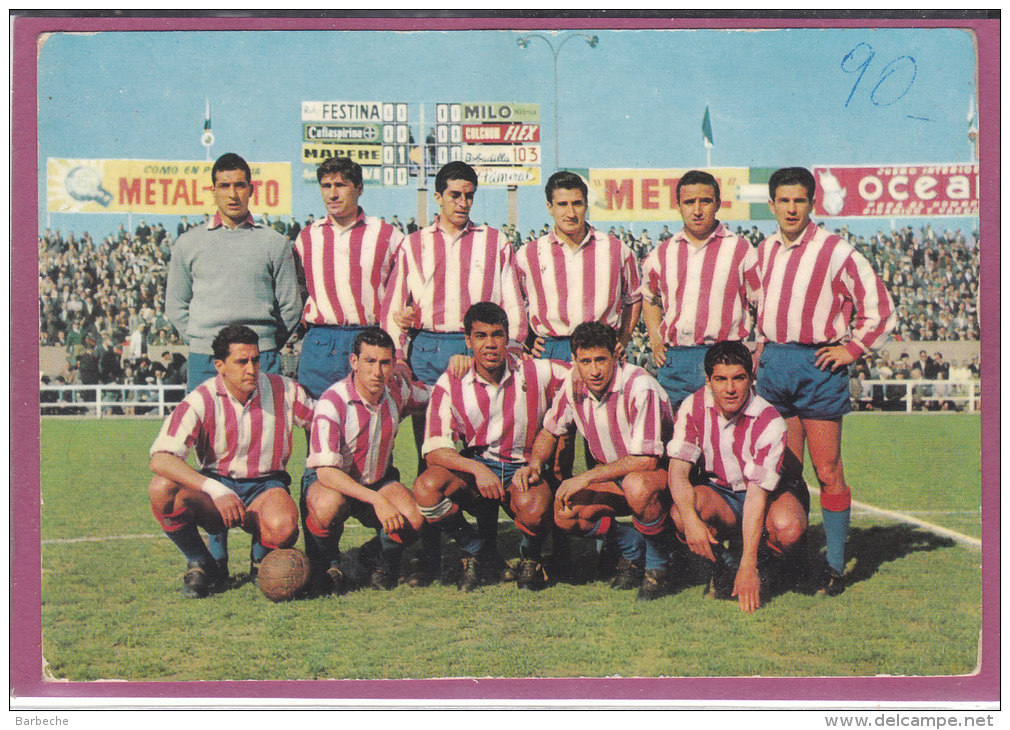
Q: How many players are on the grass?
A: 11